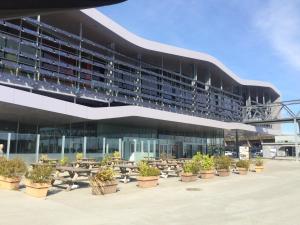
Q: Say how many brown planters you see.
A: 9